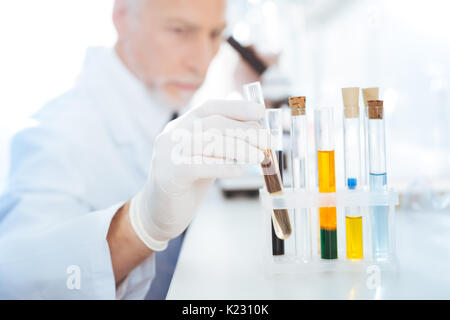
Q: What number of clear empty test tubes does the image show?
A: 1